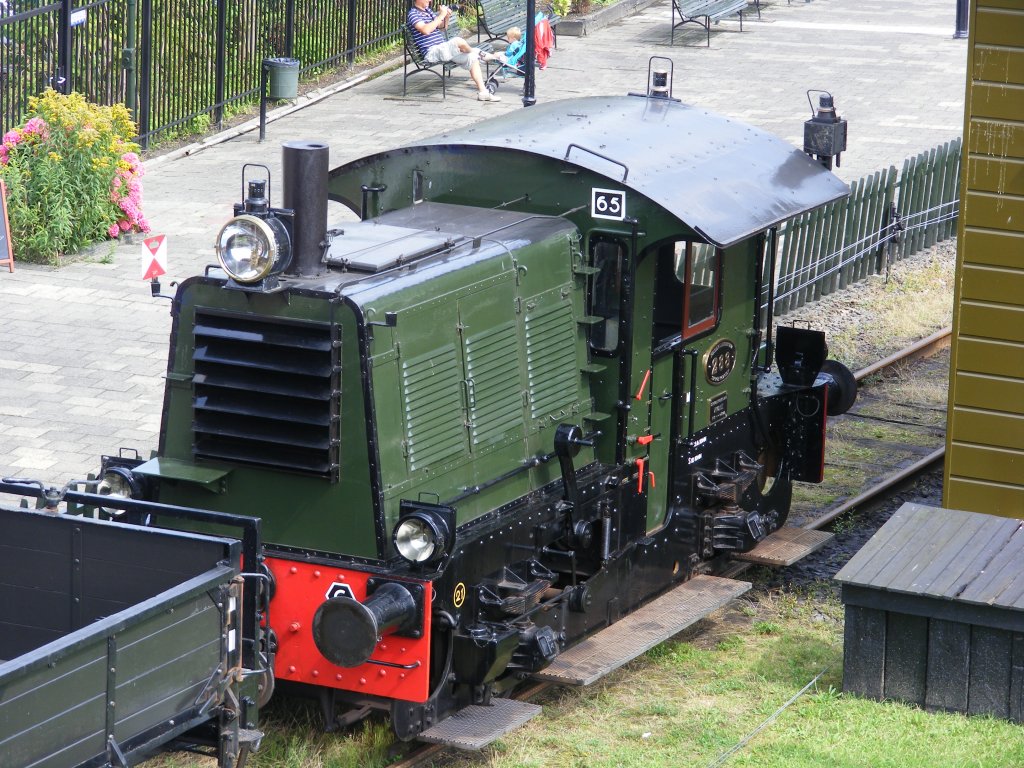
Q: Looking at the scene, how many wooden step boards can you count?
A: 3